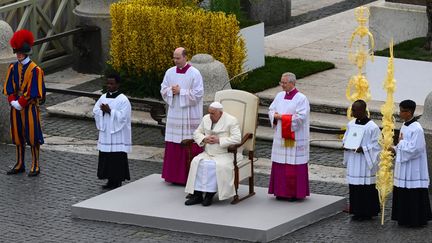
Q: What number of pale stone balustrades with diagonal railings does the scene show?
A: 1